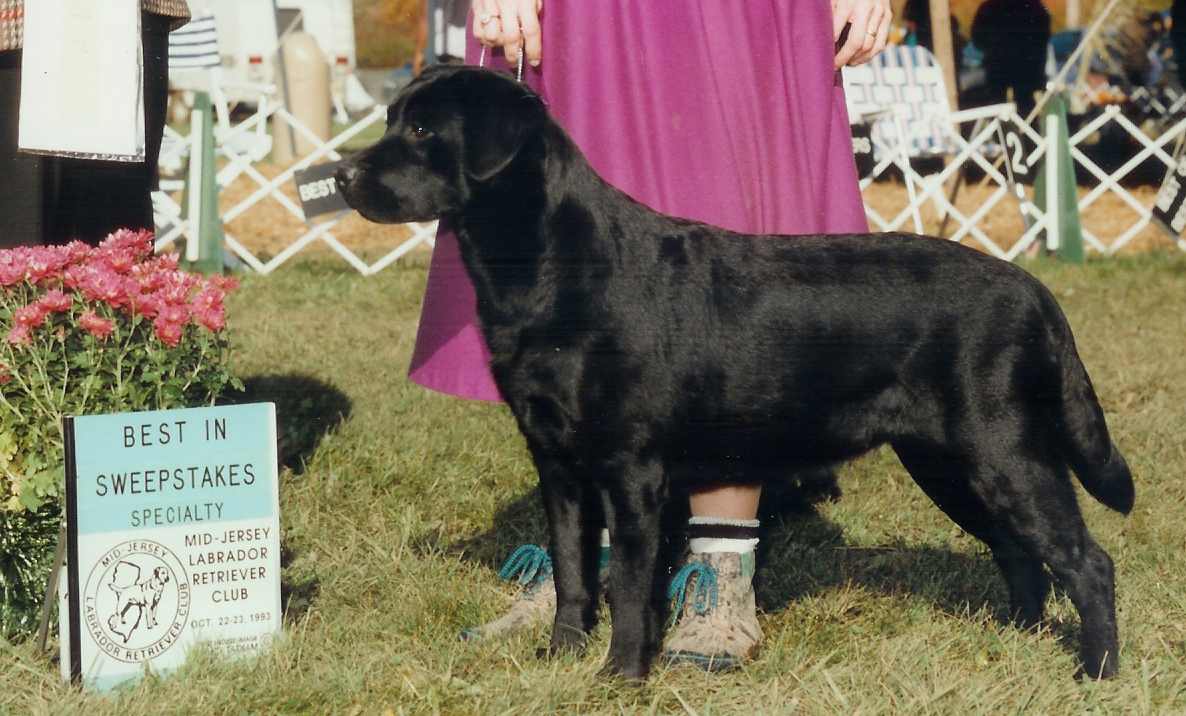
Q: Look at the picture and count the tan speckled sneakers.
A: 2